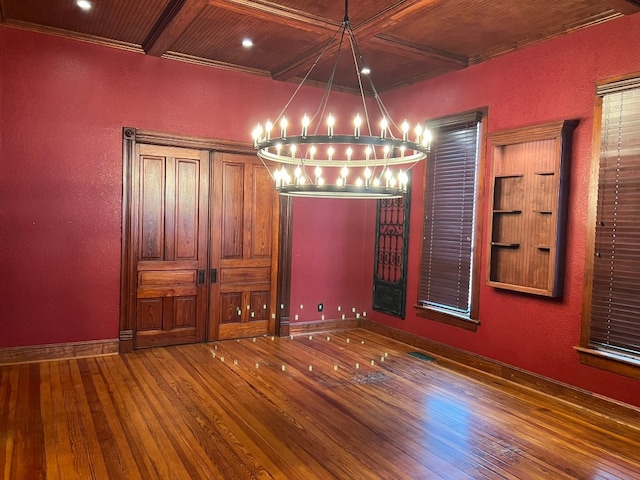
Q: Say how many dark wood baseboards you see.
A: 3